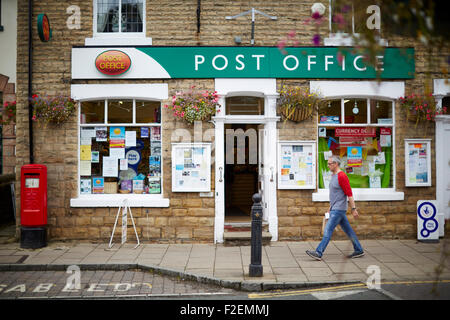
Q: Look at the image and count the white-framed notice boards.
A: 3